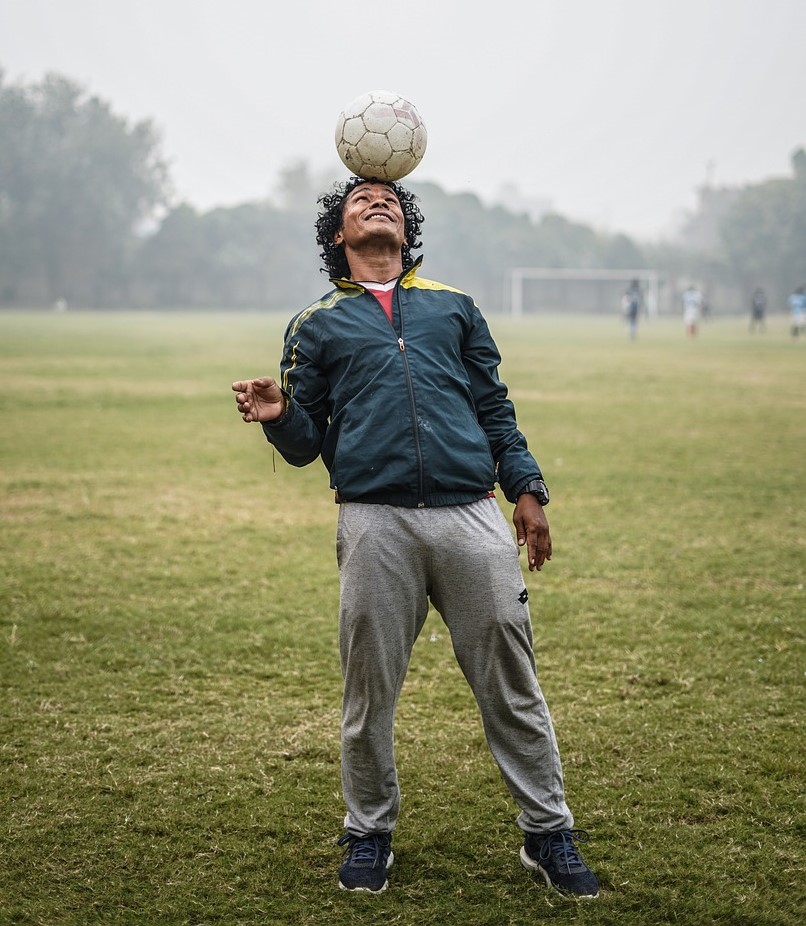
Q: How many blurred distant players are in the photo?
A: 4